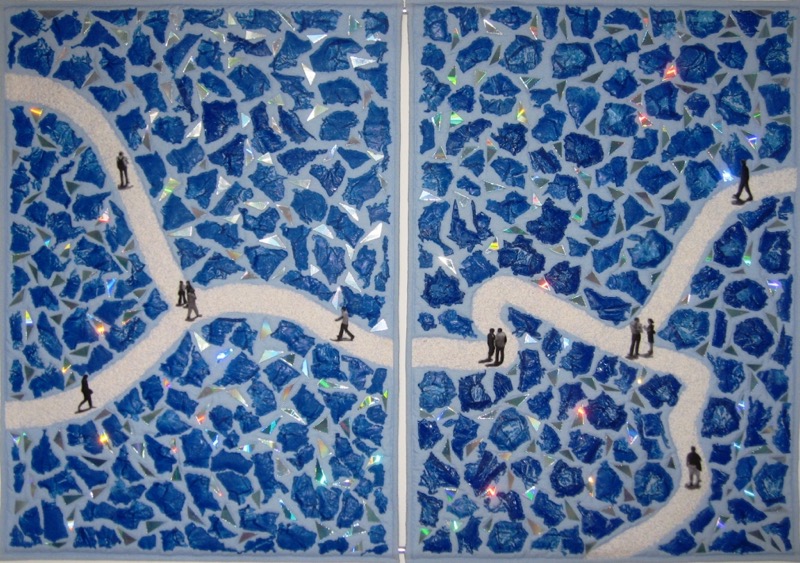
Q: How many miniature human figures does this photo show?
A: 12